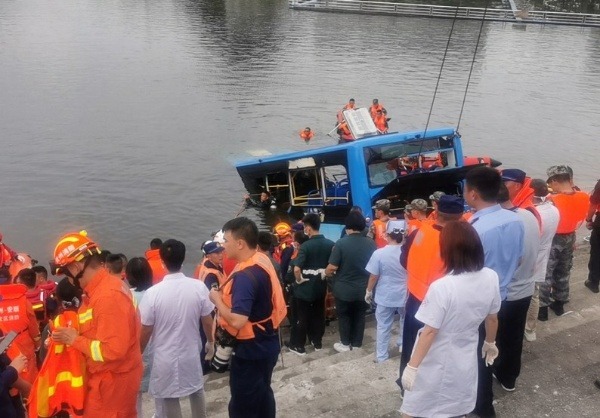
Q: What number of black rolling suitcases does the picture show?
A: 0